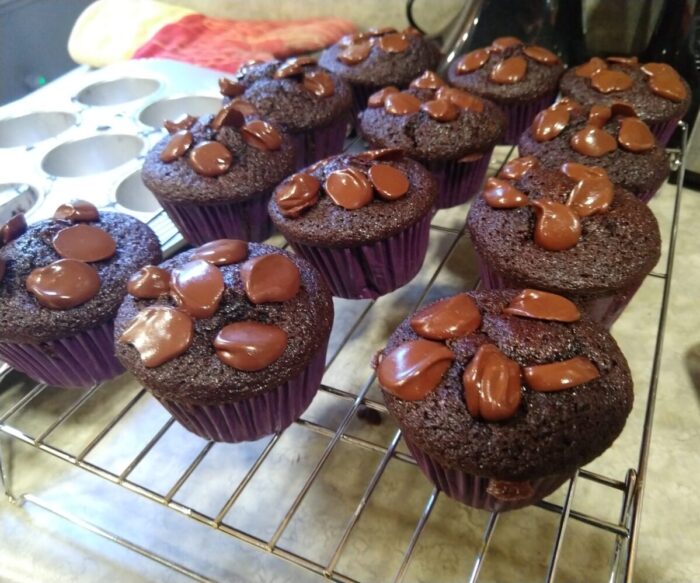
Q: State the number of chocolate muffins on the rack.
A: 12